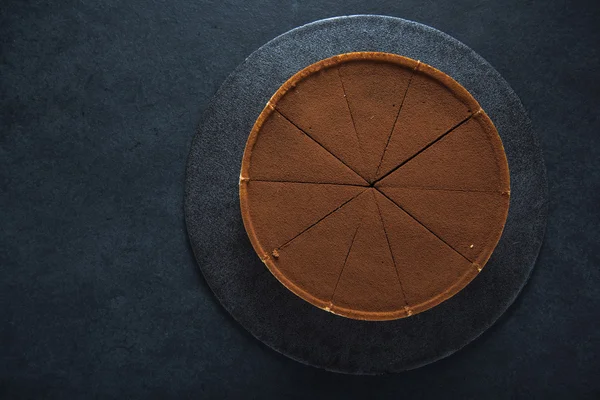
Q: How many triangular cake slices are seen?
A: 10